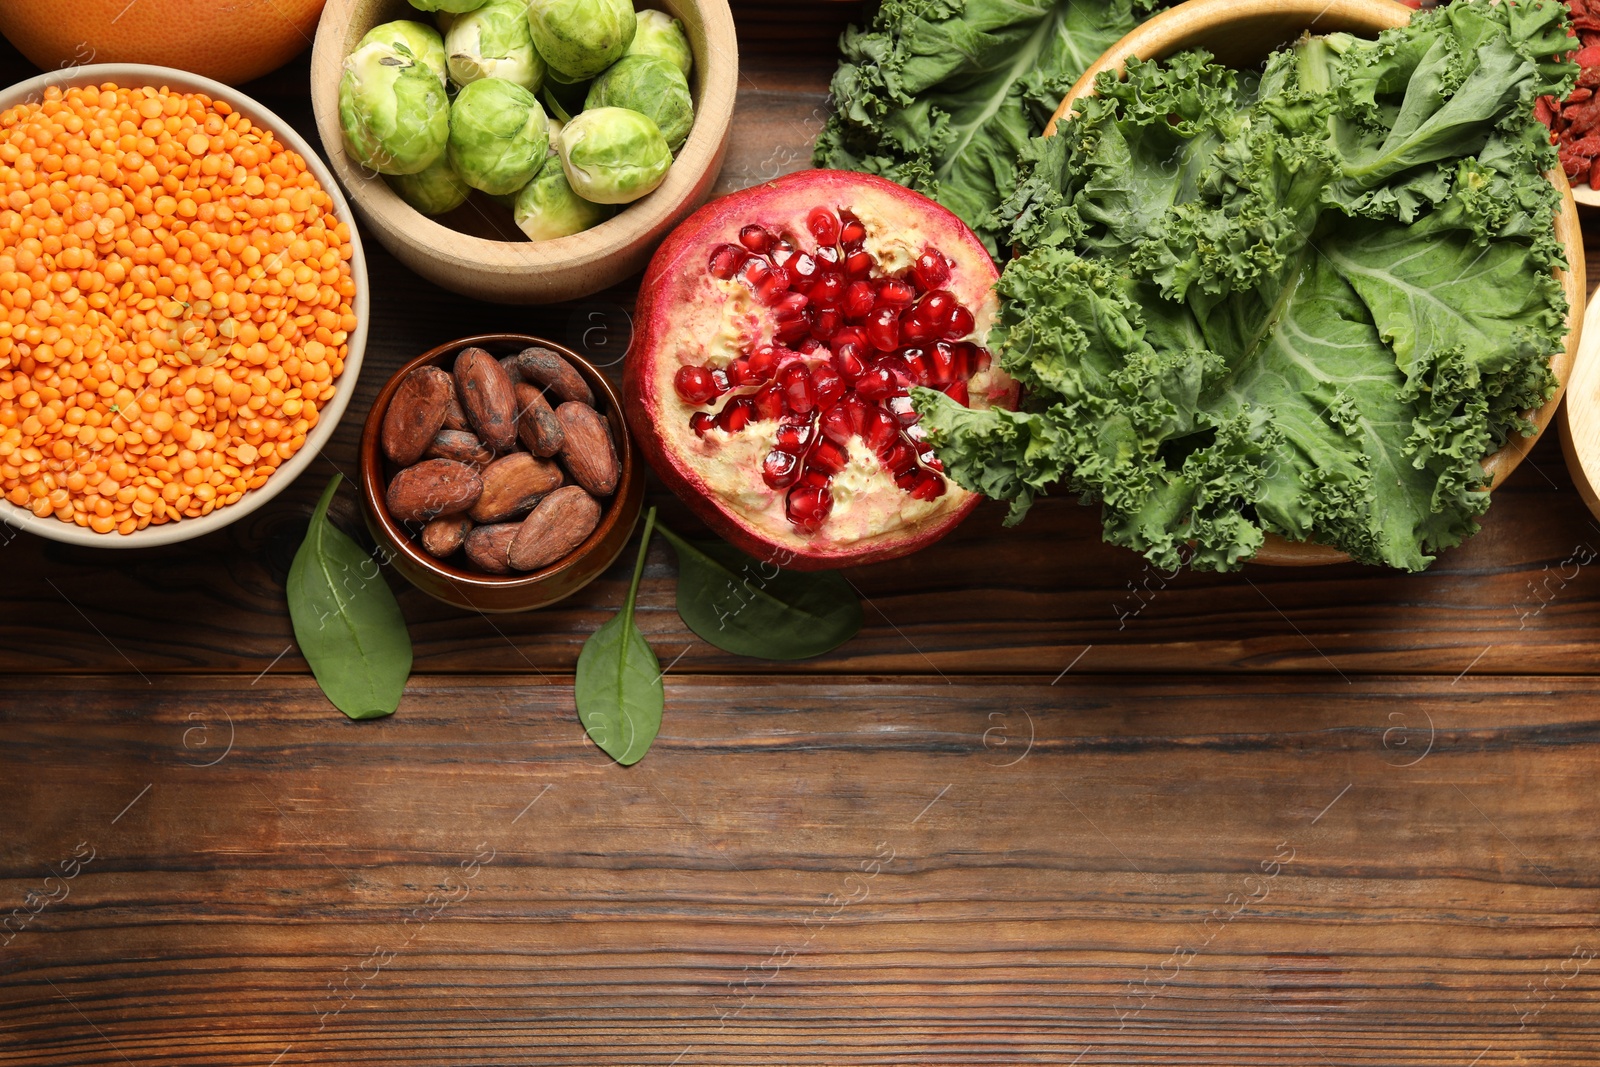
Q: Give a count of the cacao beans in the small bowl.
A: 13